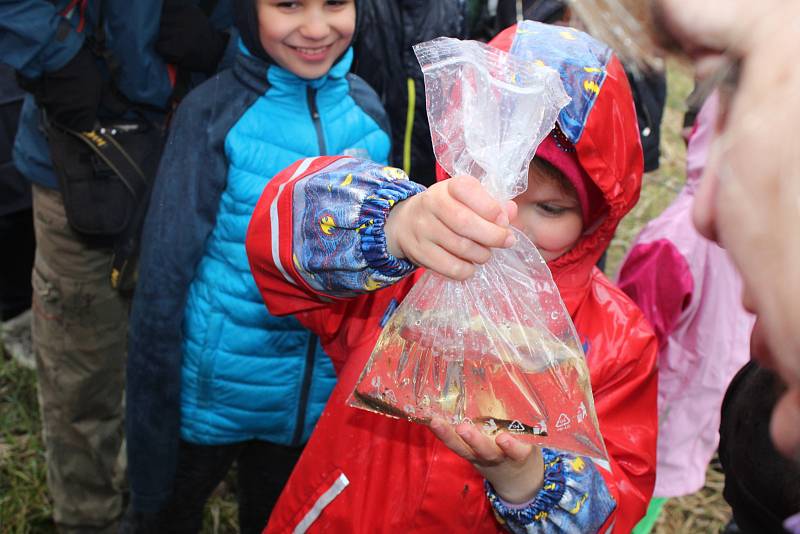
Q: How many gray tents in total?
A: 0